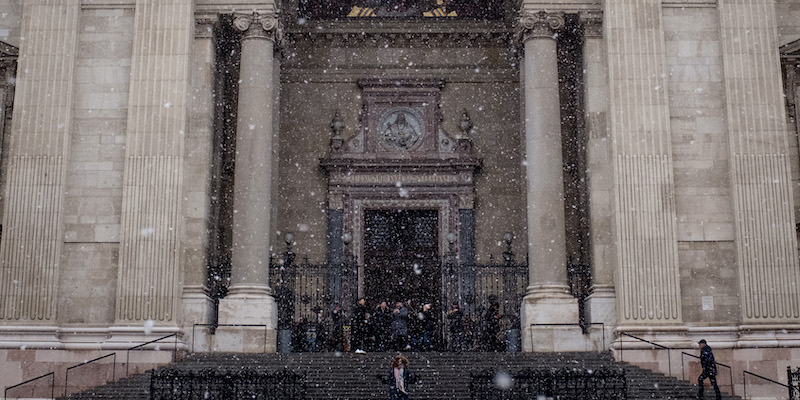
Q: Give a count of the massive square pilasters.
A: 4